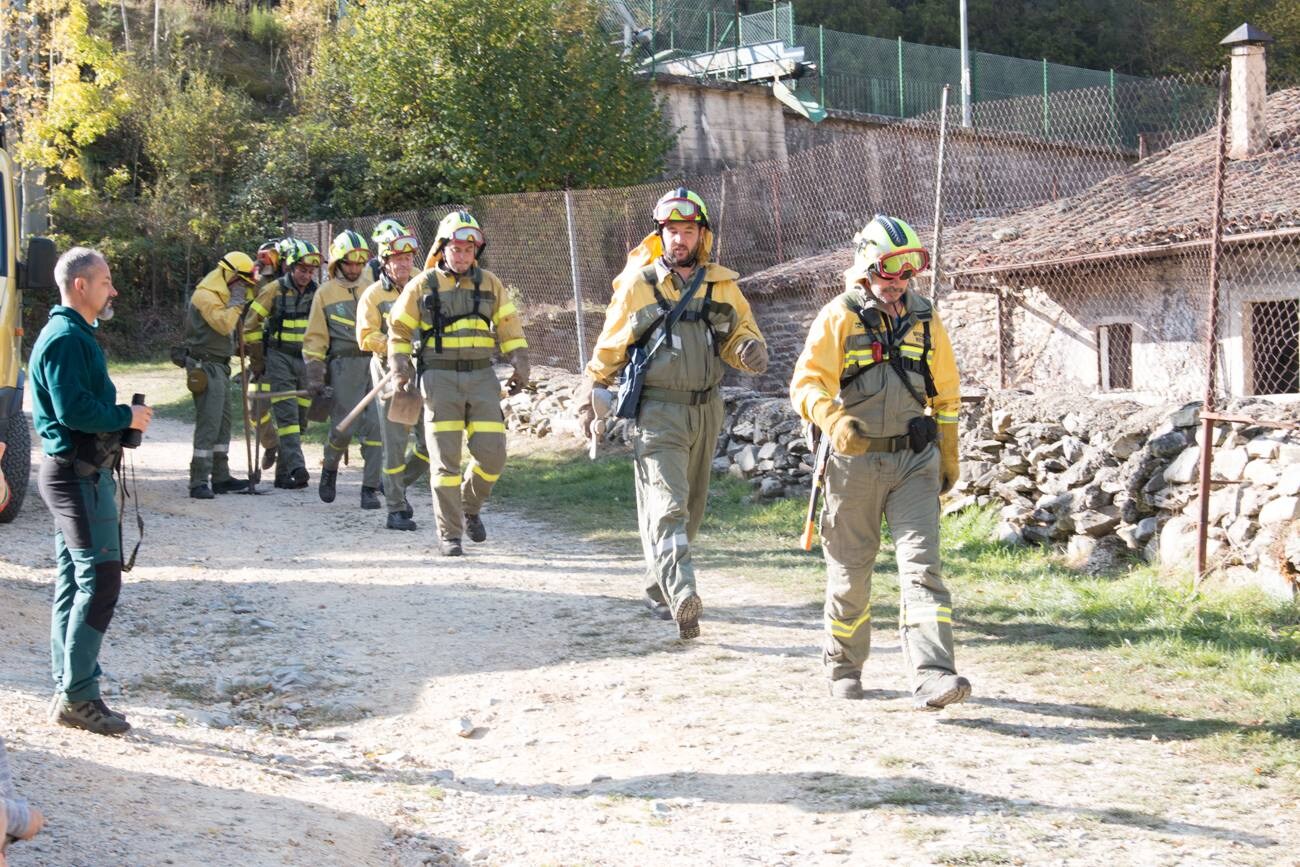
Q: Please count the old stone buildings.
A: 1